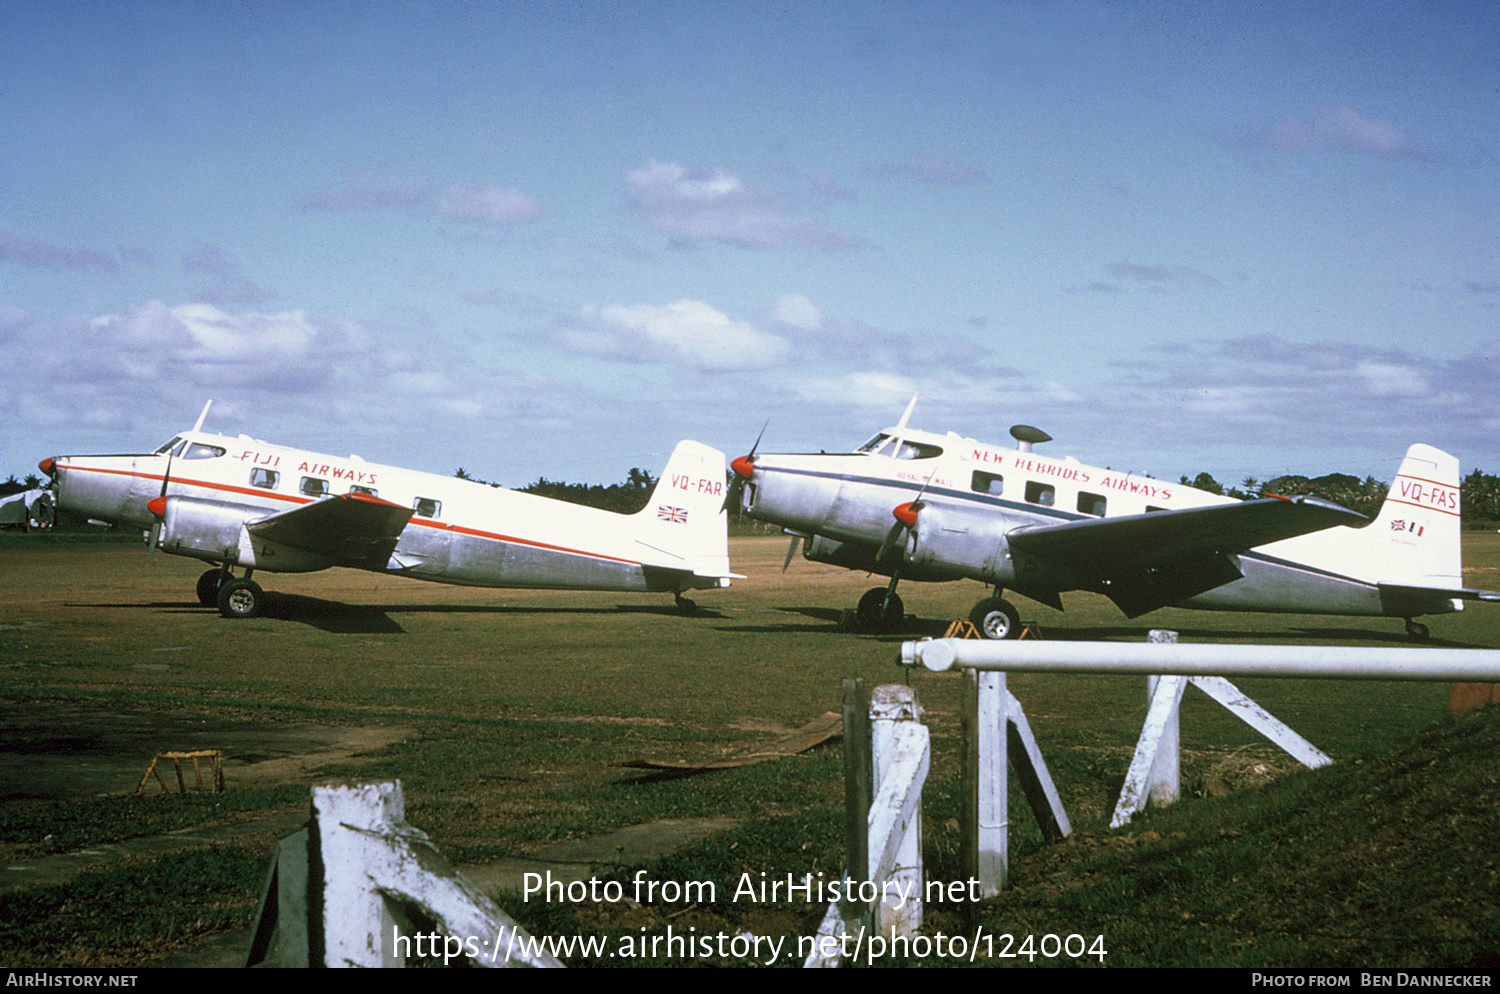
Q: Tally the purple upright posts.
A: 0